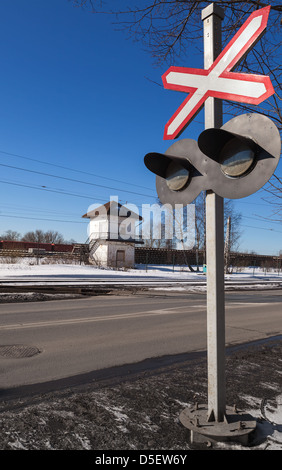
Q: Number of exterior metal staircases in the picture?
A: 1